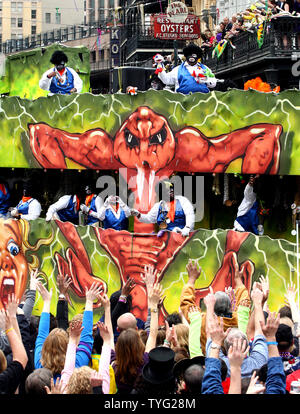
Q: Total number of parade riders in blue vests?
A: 9